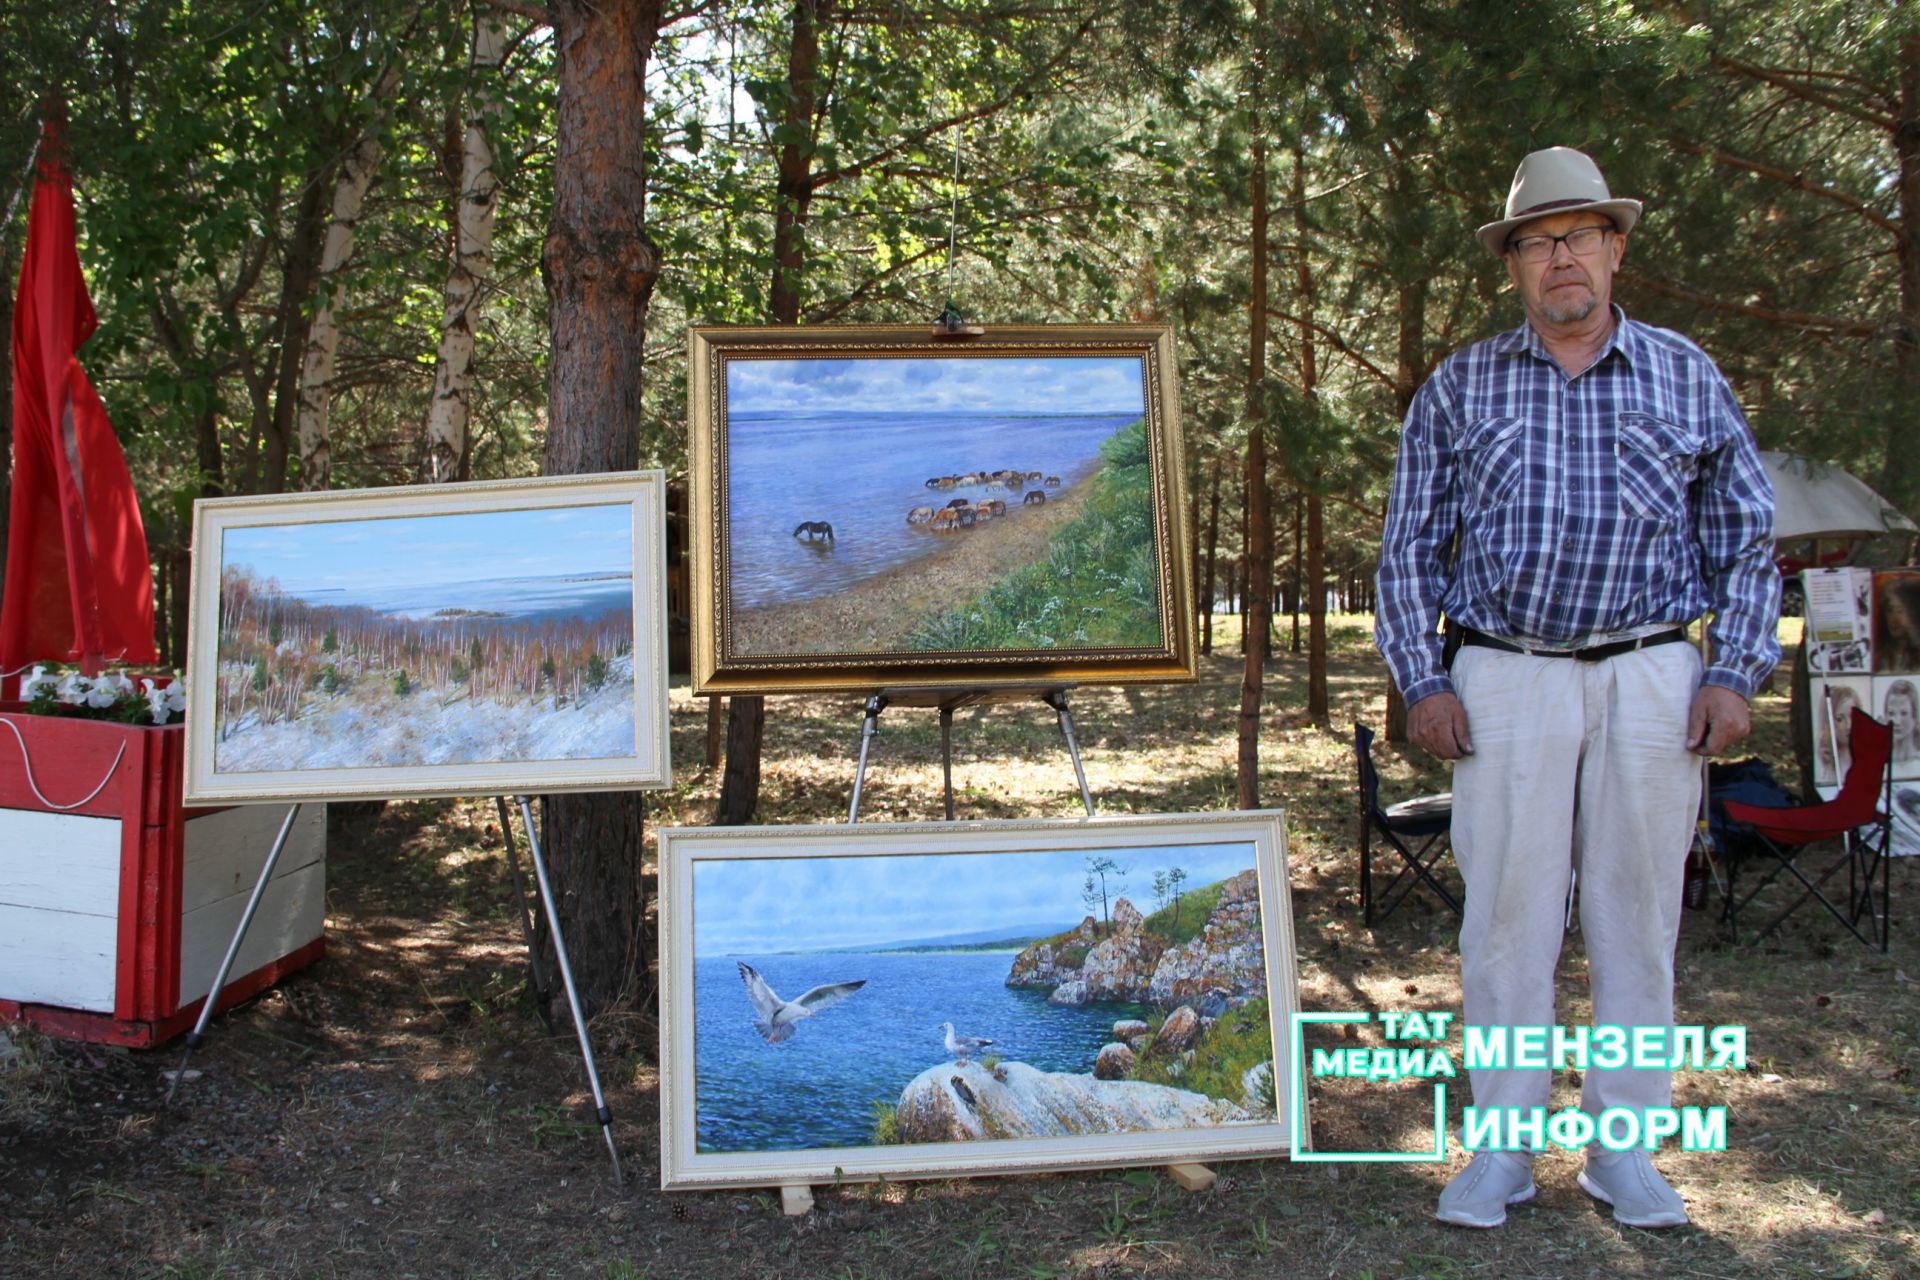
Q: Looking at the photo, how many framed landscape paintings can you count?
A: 3